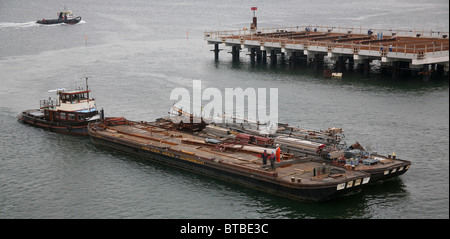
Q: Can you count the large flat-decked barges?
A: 2